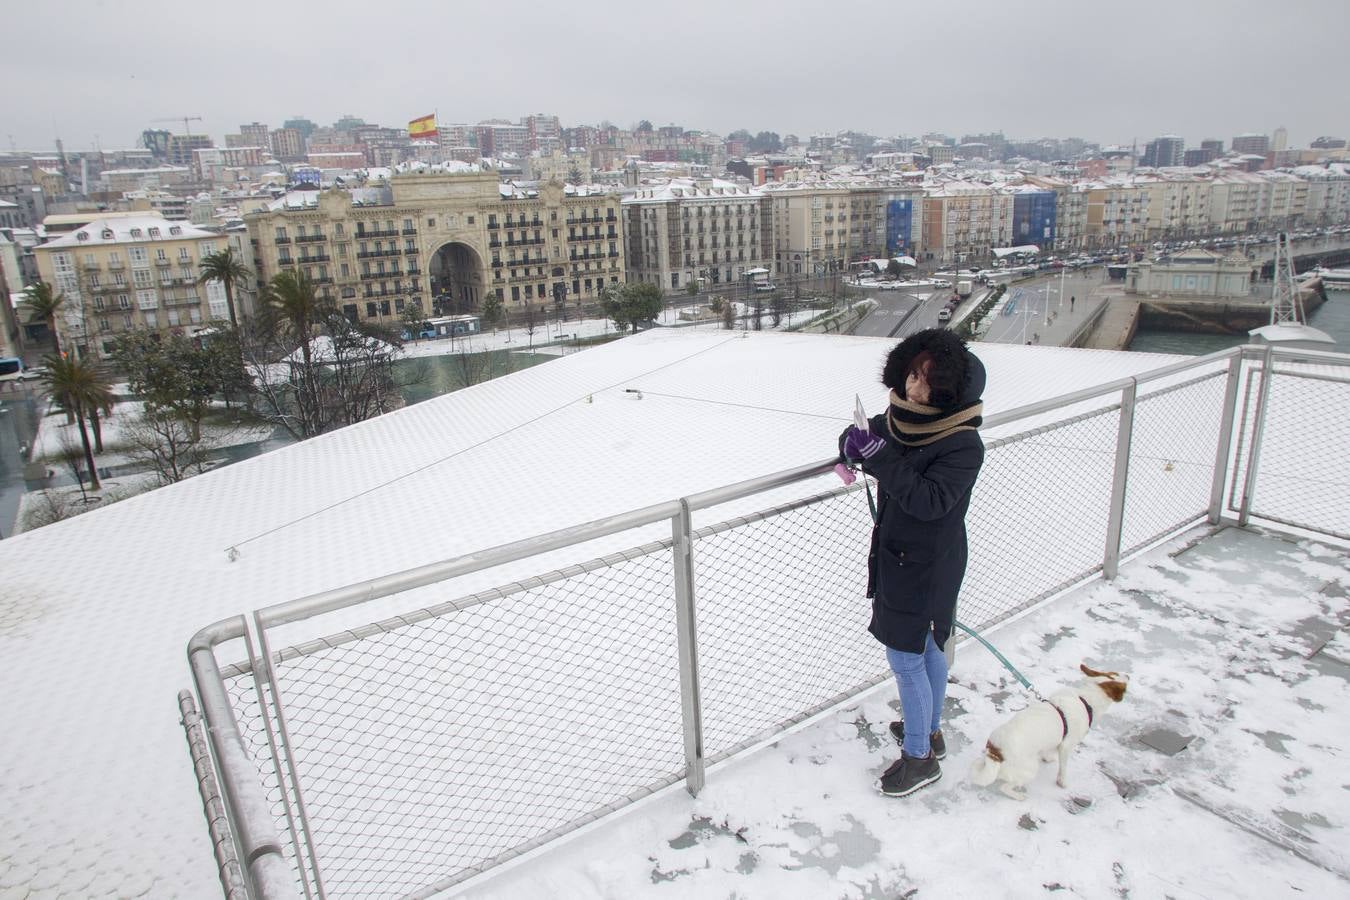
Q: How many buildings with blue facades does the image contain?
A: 2